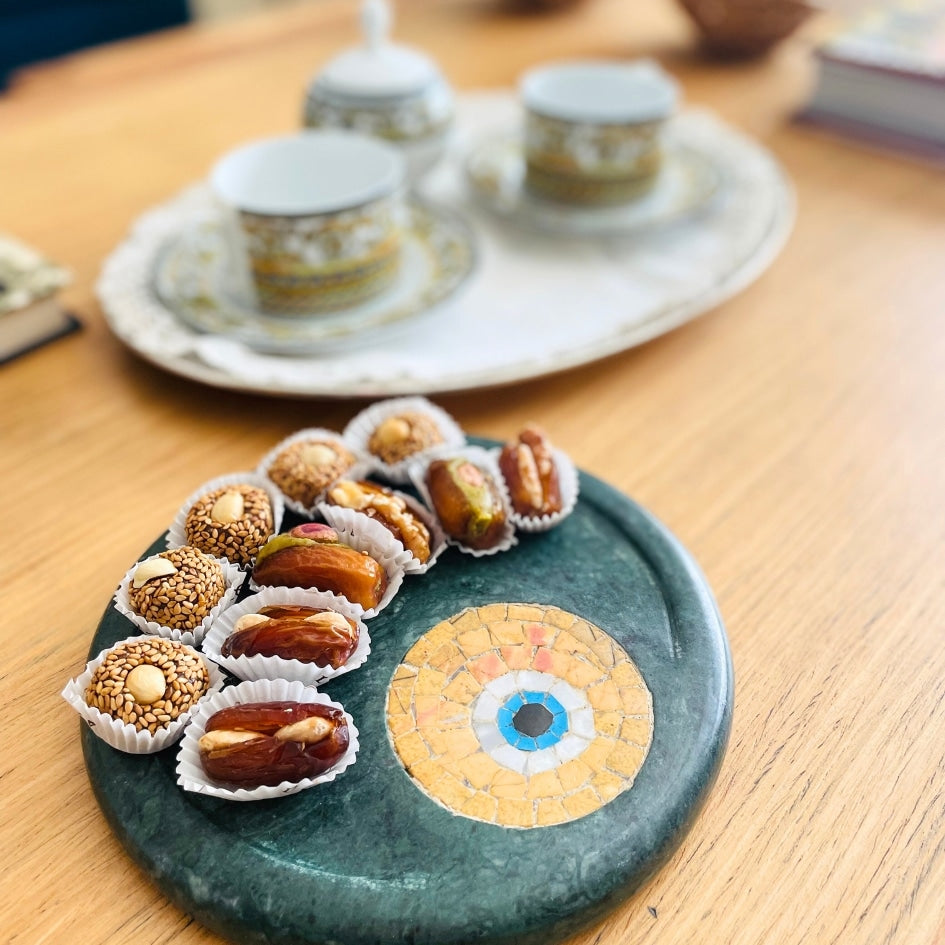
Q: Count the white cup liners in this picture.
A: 11